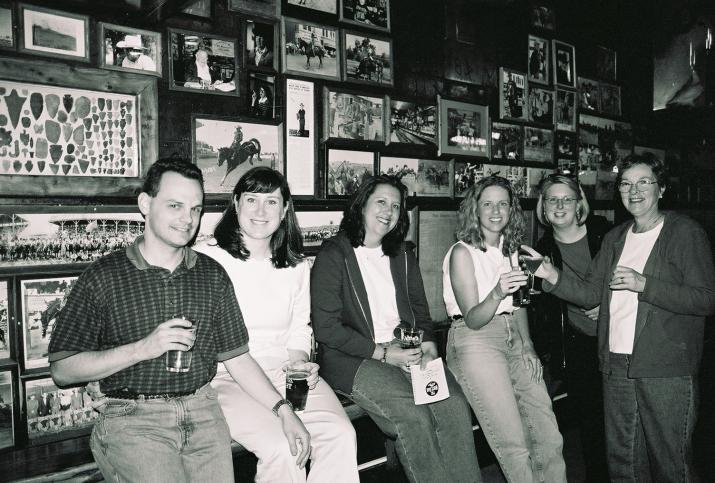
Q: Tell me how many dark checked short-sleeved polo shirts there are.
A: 1